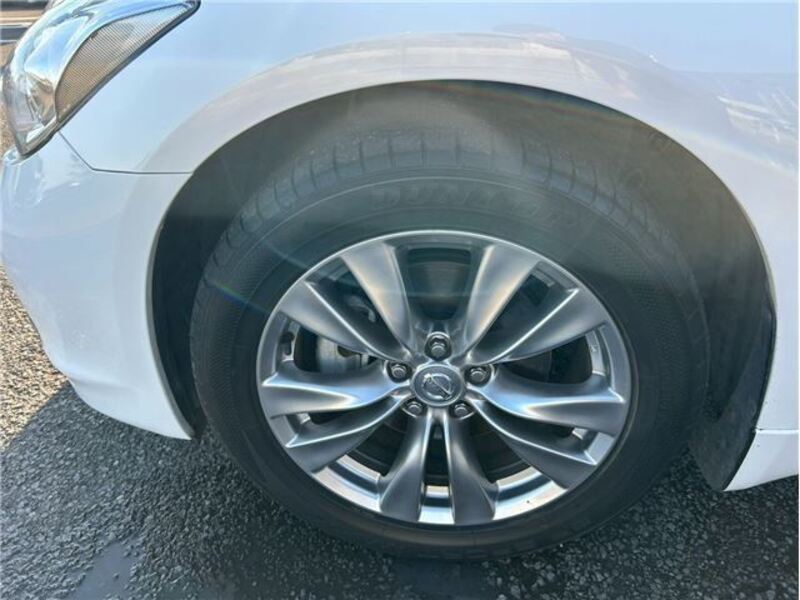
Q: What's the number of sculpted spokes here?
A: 10